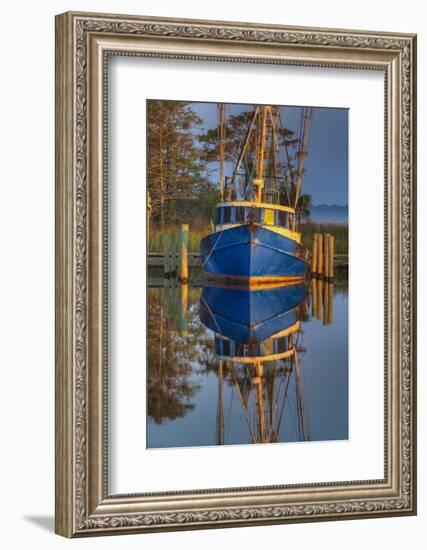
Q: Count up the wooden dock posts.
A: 7